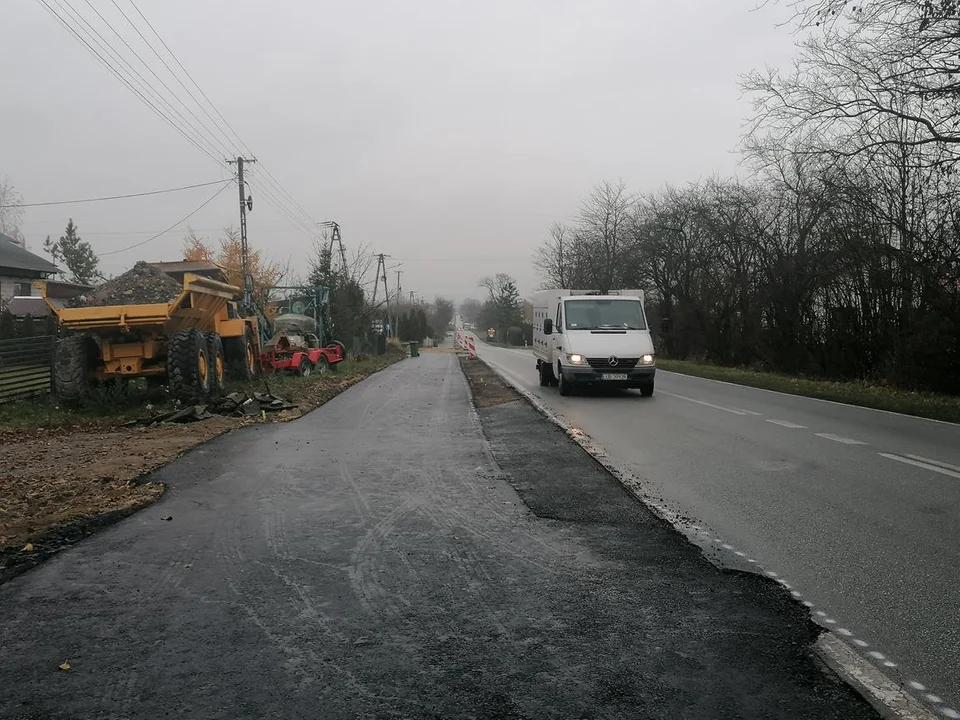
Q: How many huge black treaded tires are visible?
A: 4